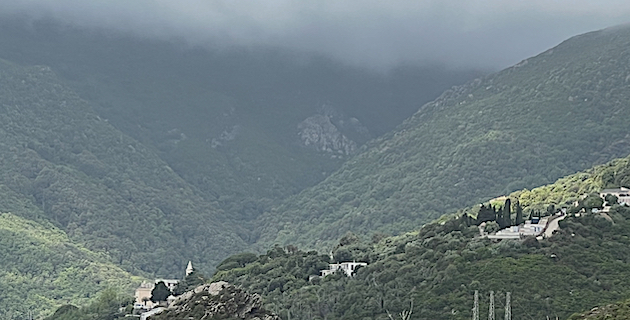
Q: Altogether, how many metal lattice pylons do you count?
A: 3